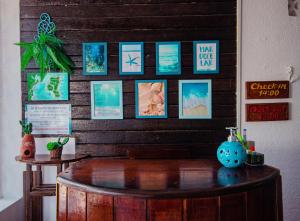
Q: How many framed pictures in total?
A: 7